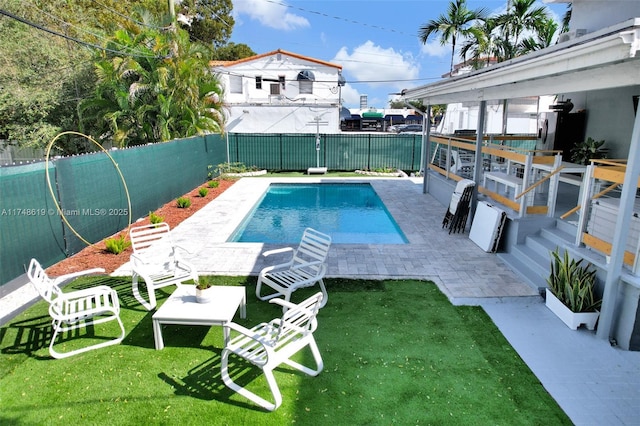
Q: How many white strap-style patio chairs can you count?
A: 4